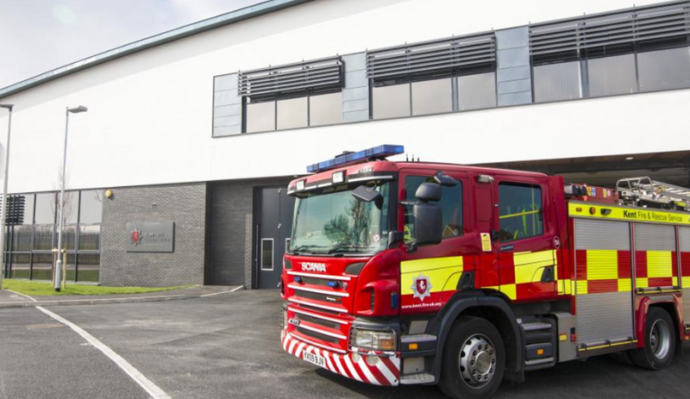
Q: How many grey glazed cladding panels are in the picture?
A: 15